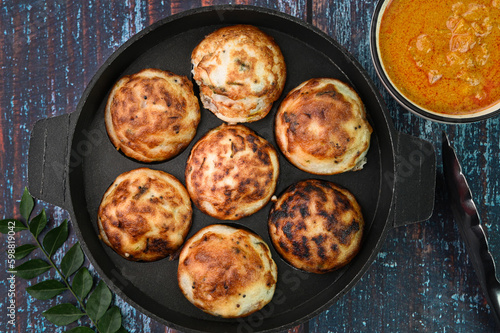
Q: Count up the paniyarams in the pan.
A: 7